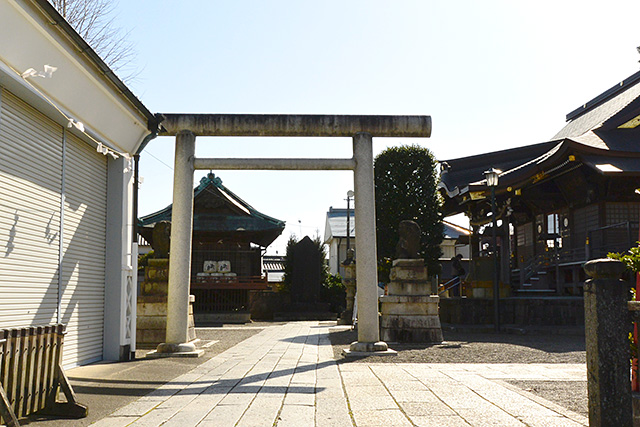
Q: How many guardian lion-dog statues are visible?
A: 2